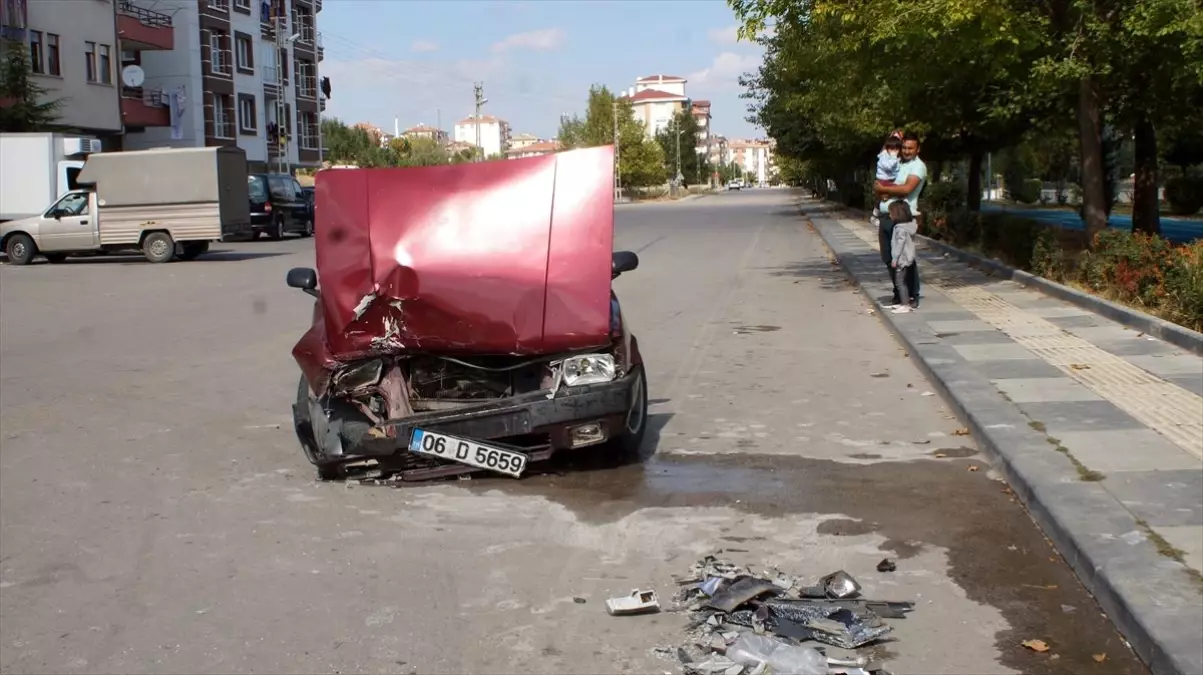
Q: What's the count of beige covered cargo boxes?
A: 1